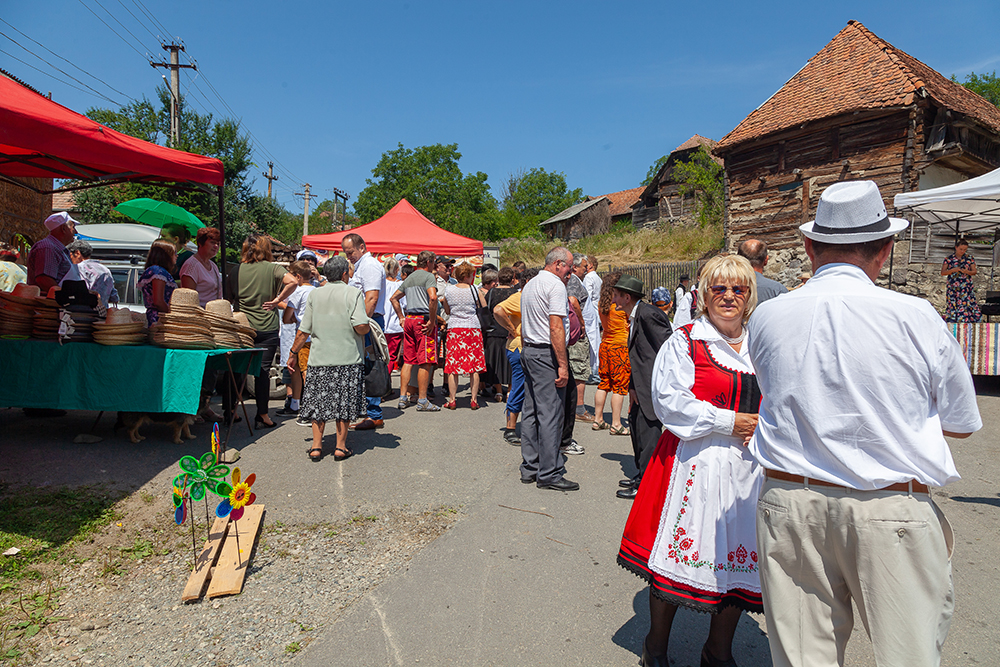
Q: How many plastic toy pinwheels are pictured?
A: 4